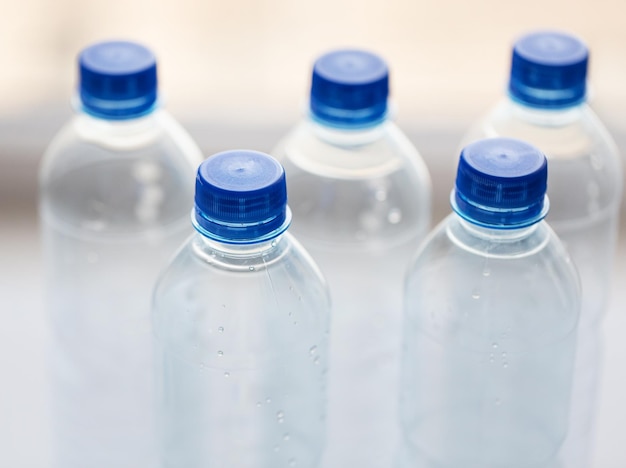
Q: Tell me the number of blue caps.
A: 5